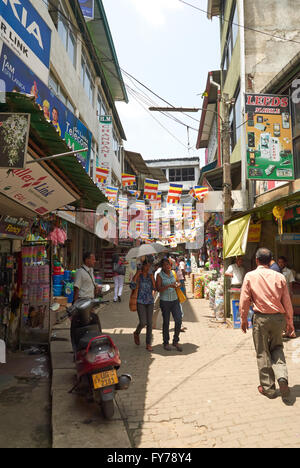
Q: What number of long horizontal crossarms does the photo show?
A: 1